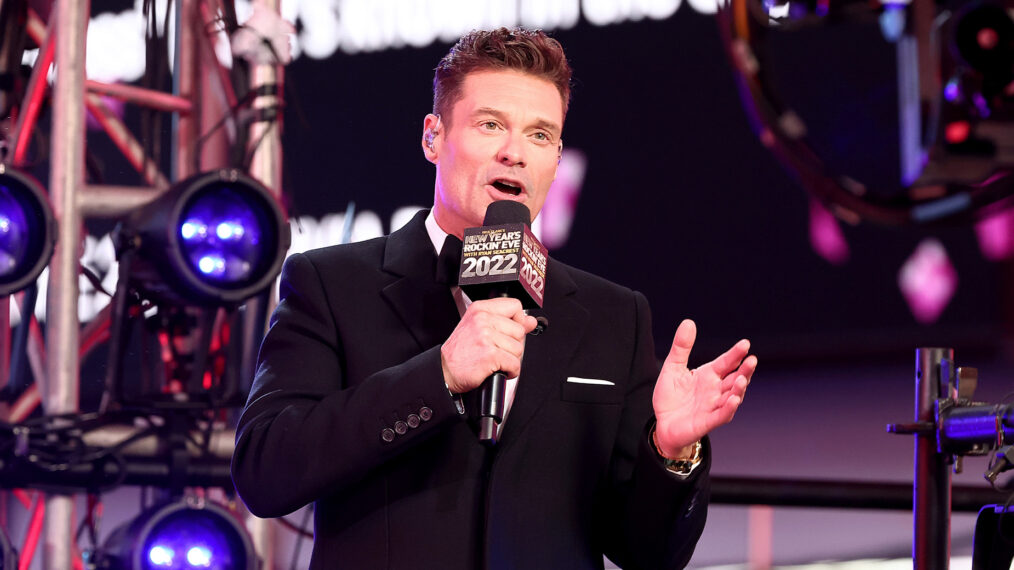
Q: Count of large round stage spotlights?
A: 3